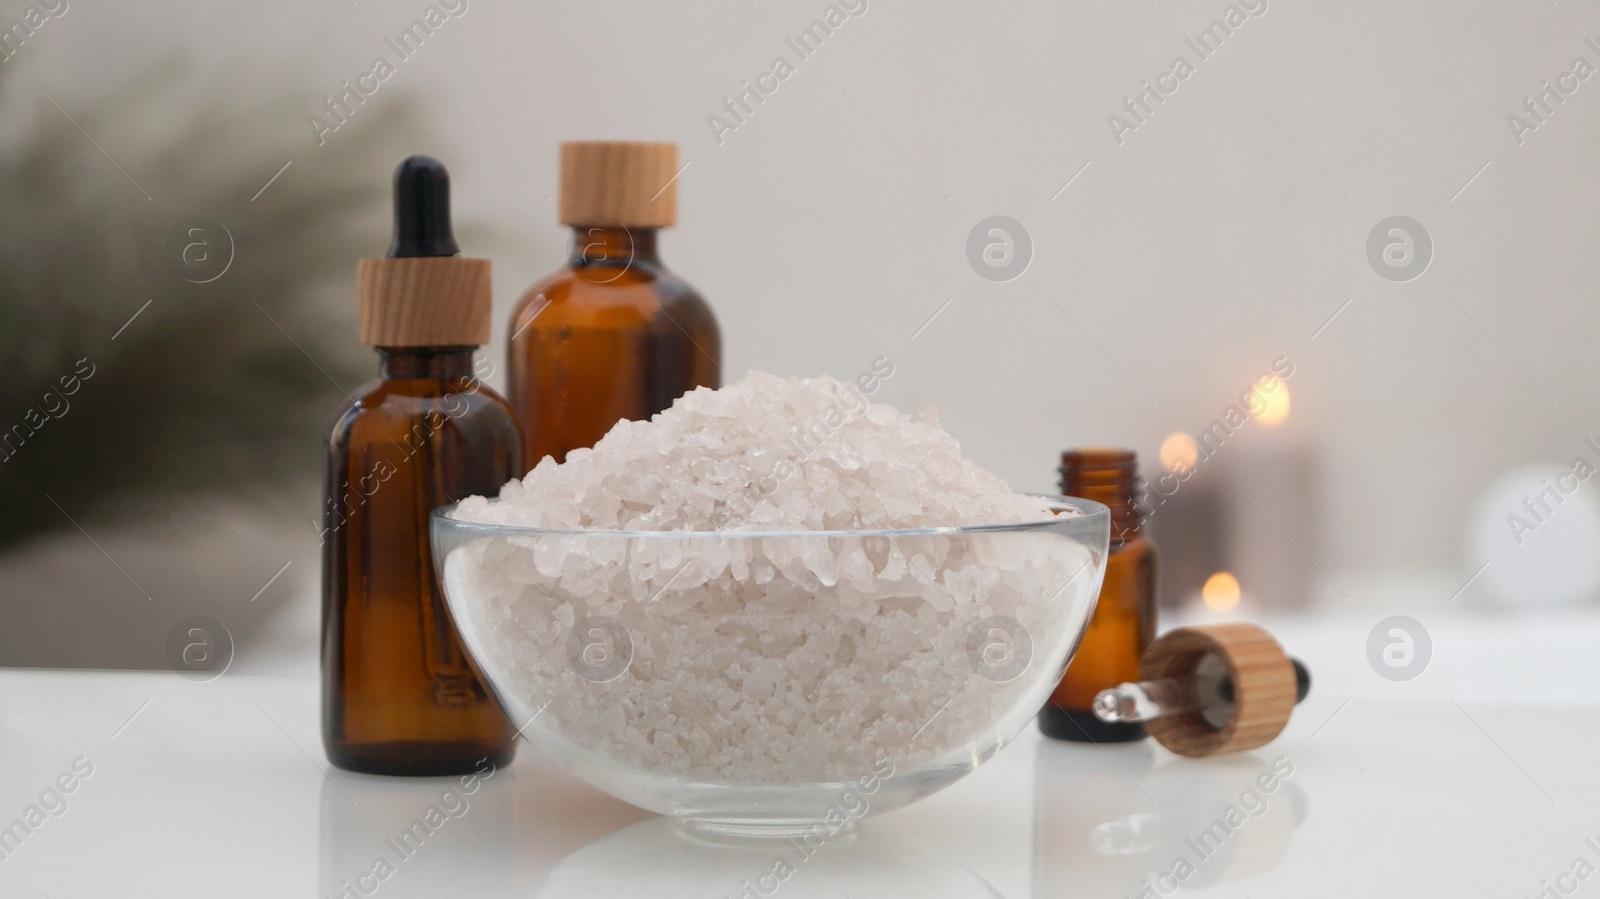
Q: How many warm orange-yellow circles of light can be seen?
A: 3